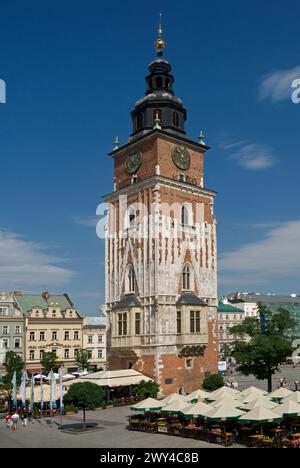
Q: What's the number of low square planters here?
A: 1